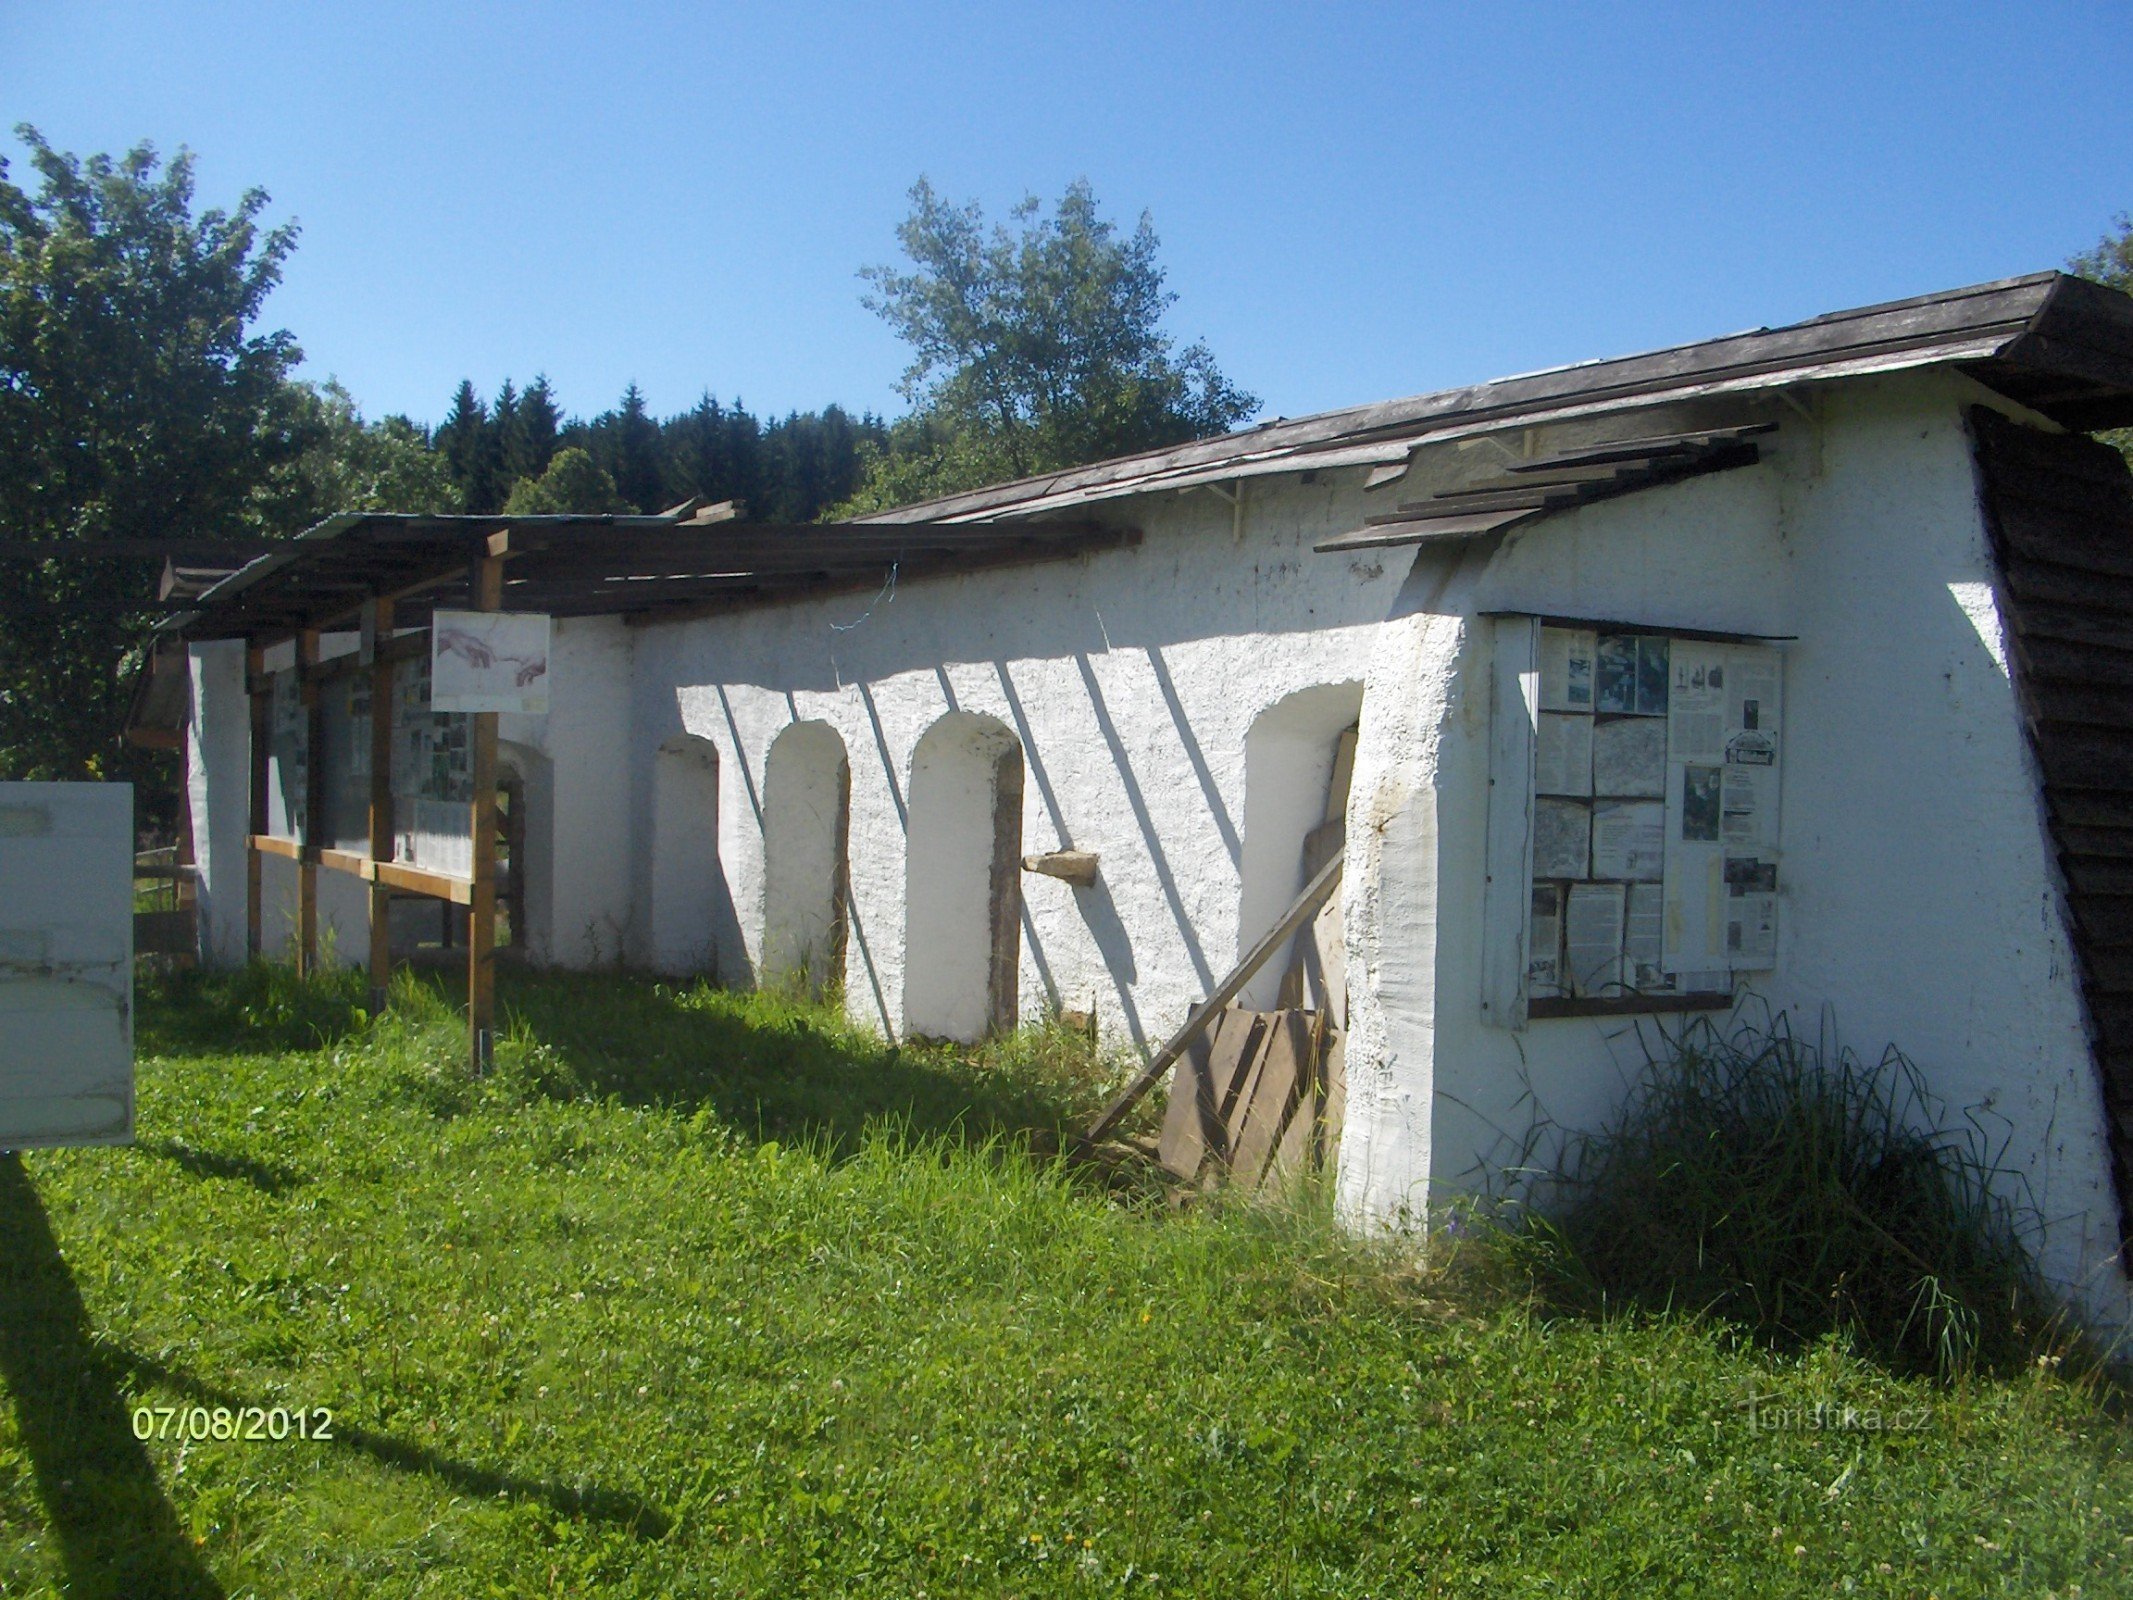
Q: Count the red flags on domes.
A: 0